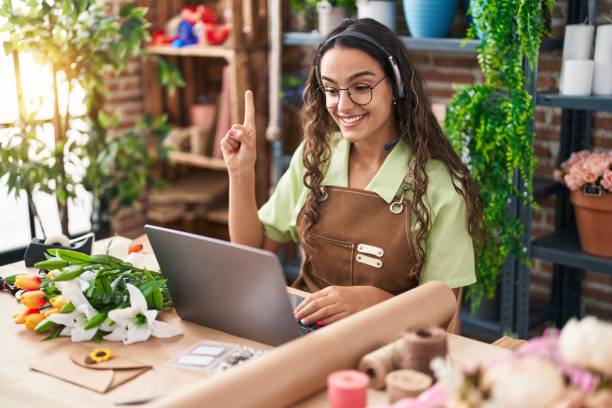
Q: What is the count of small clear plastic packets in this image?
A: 2